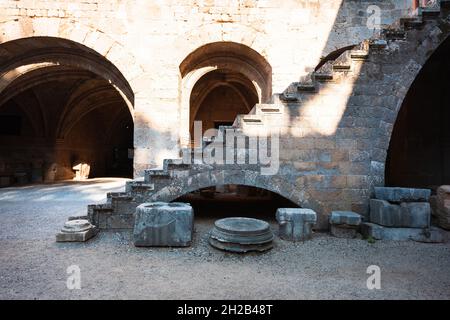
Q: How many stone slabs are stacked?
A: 3